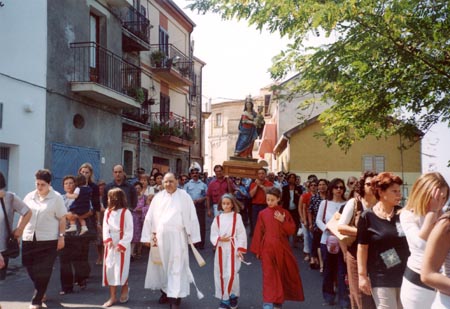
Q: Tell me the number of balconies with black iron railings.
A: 5